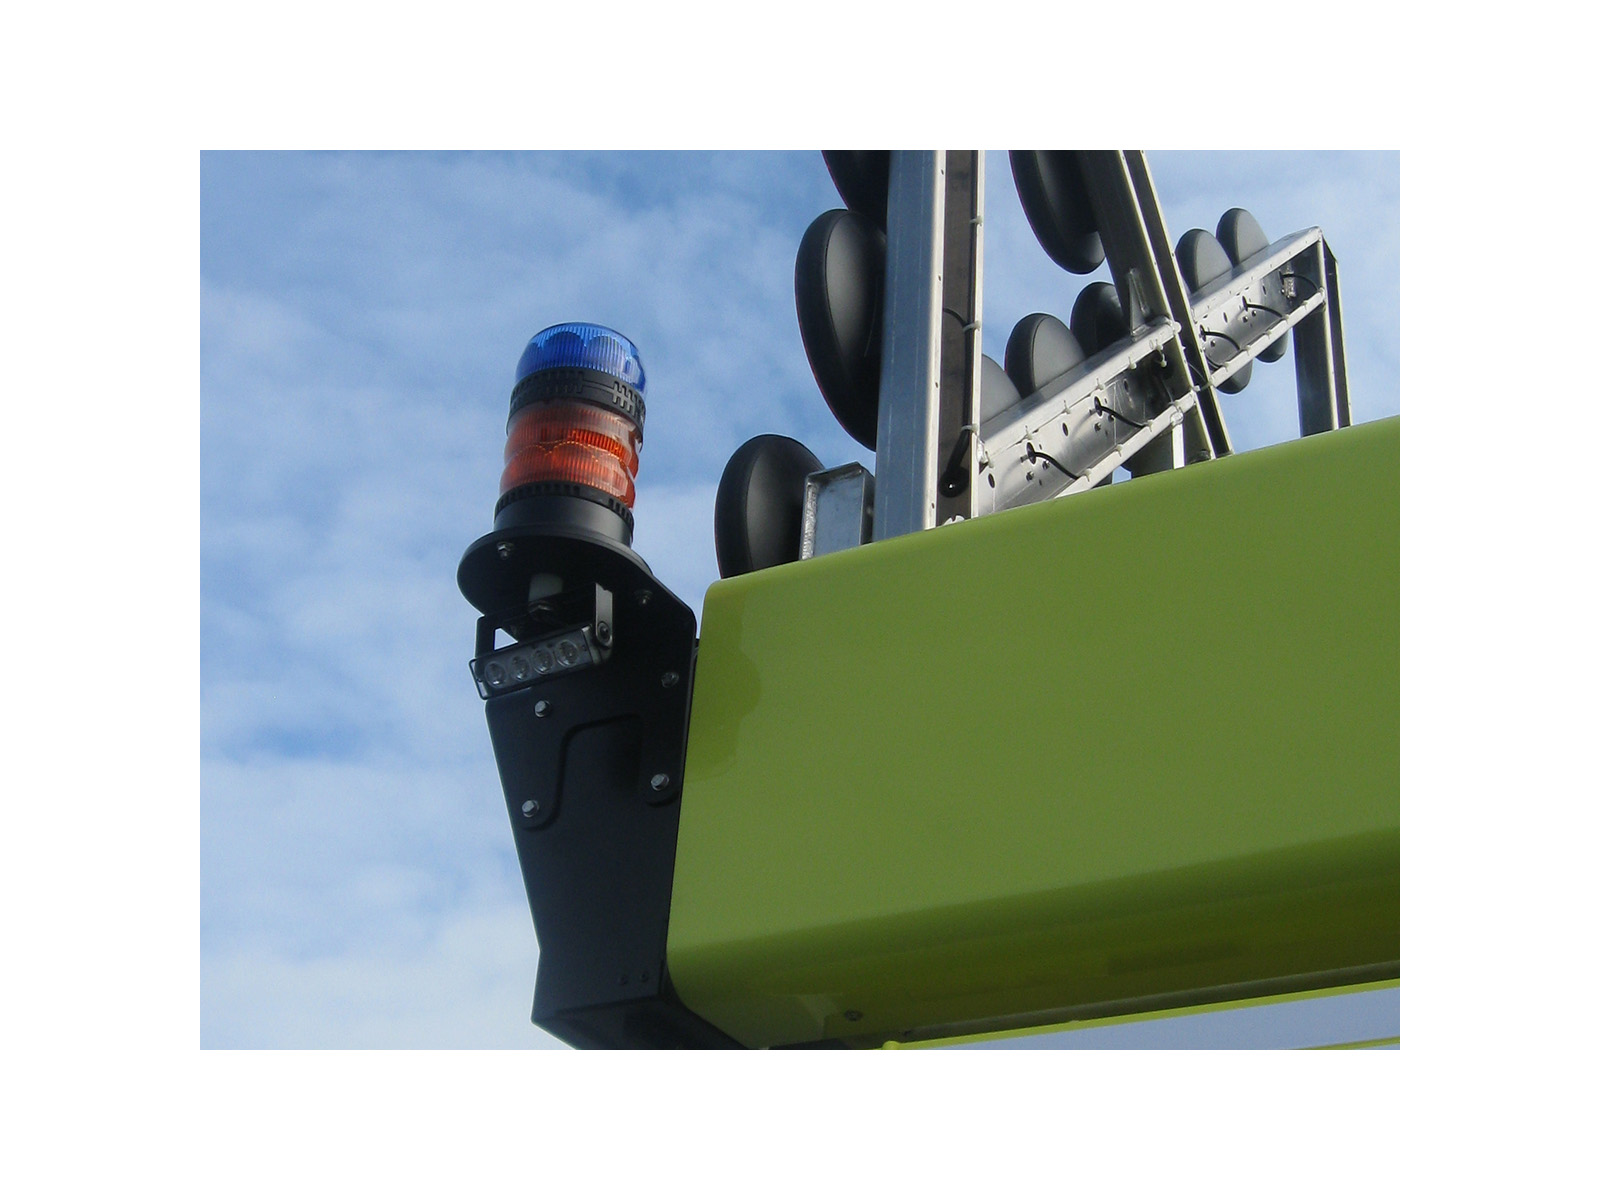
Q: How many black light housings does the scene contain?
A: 9